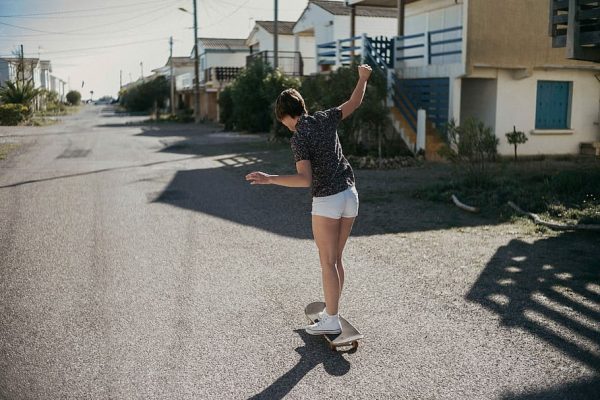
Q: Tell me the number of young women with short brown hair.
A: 1